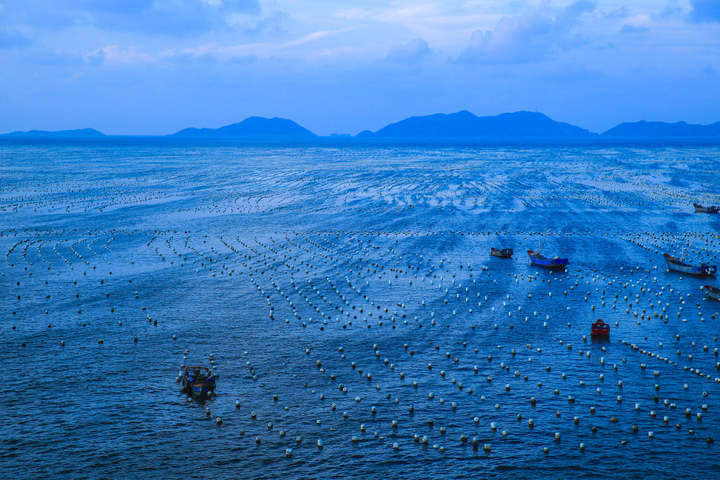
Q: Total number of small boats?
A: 7